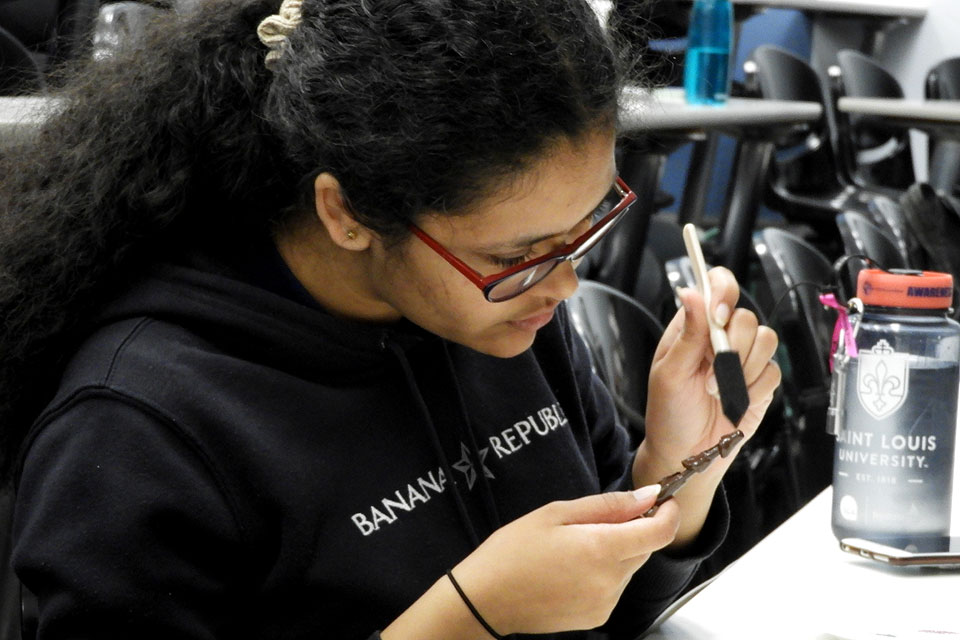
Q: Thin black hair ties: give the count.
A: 1